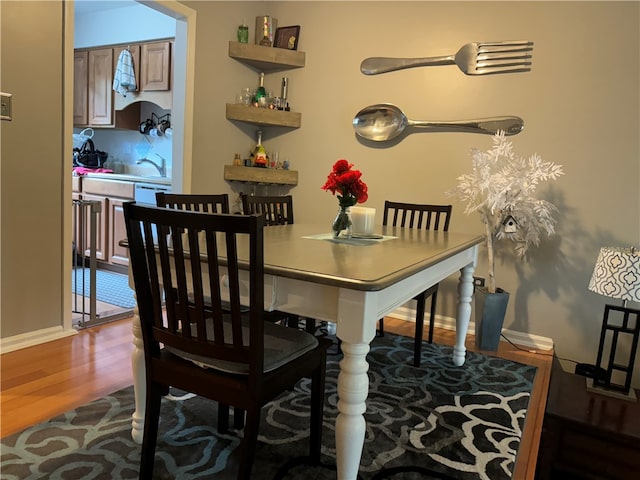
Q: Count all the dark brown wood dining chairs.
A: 4